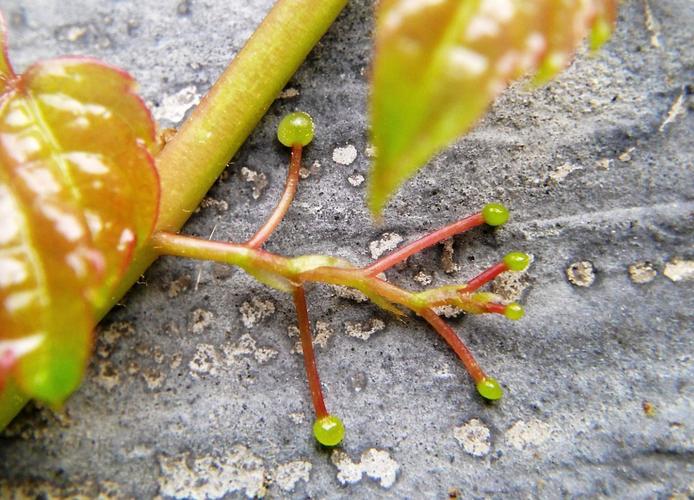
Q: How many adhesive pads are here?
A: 6